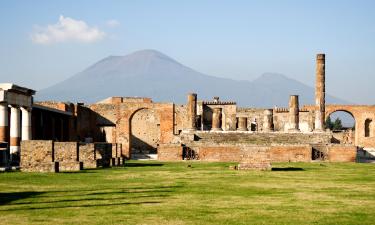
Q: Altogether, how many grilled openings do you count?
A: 2